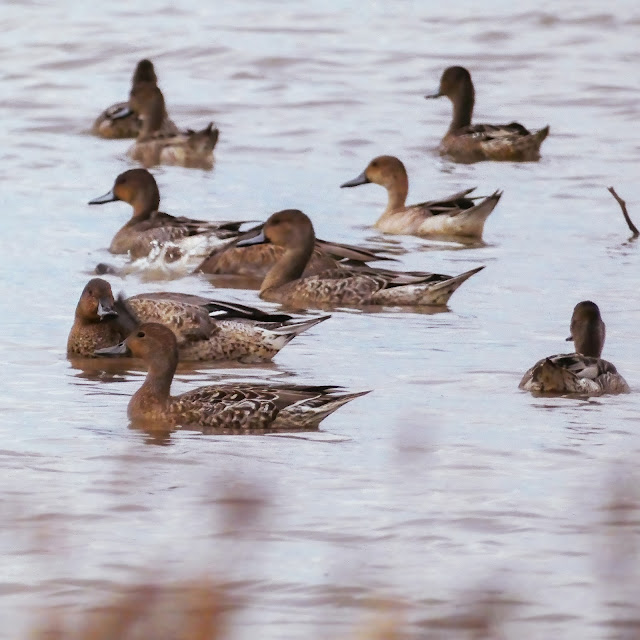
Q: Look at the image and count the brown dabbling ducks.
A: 10